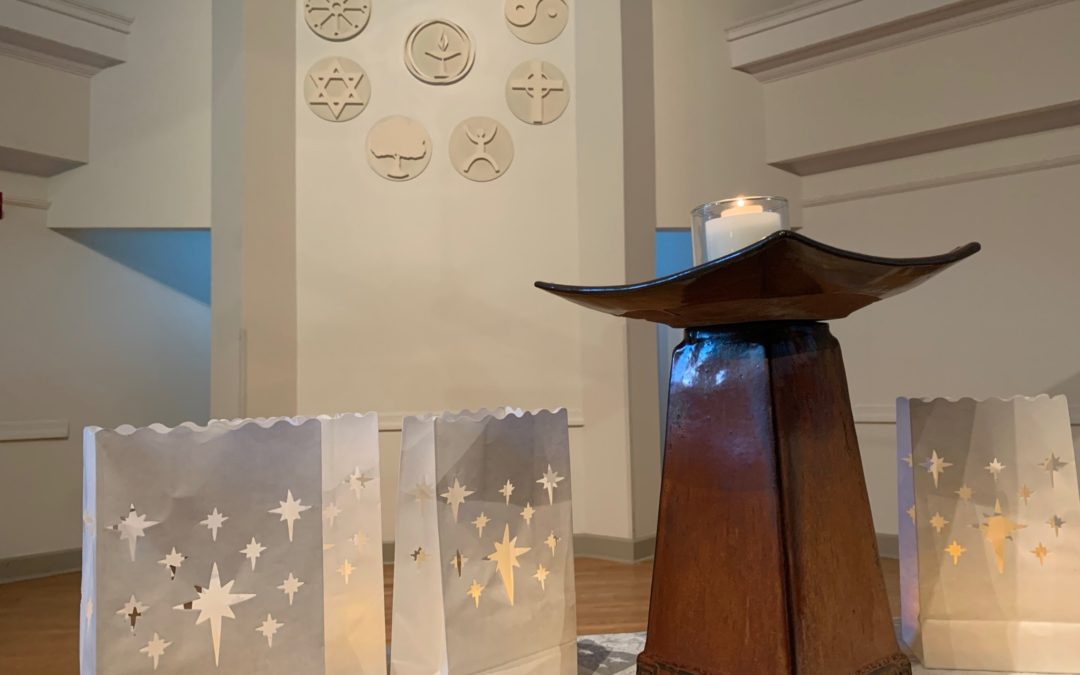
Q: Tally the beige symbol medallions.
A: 7